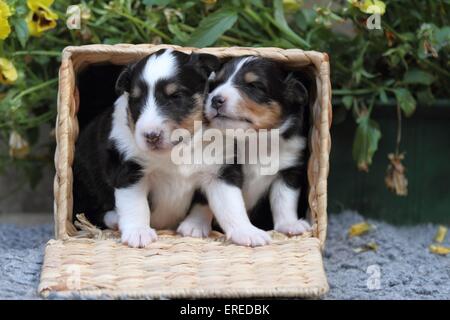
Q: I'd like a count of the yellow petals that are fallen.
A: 4